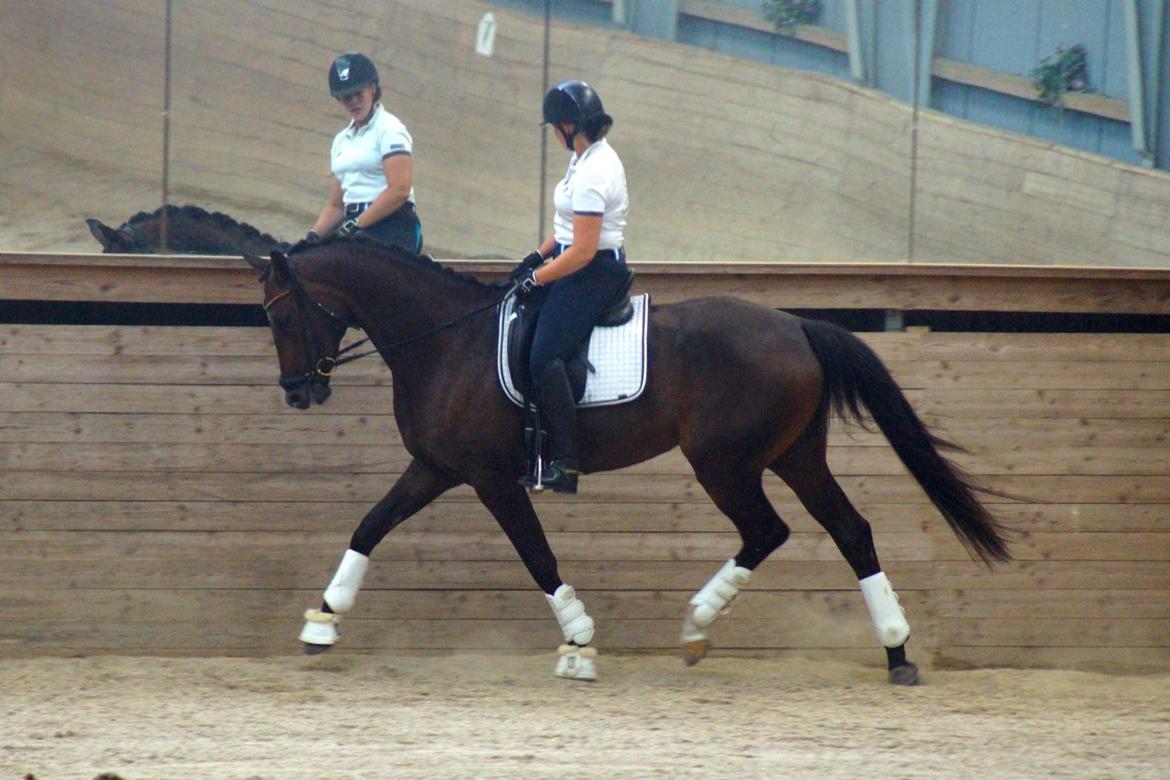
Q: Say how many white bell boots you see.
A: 2